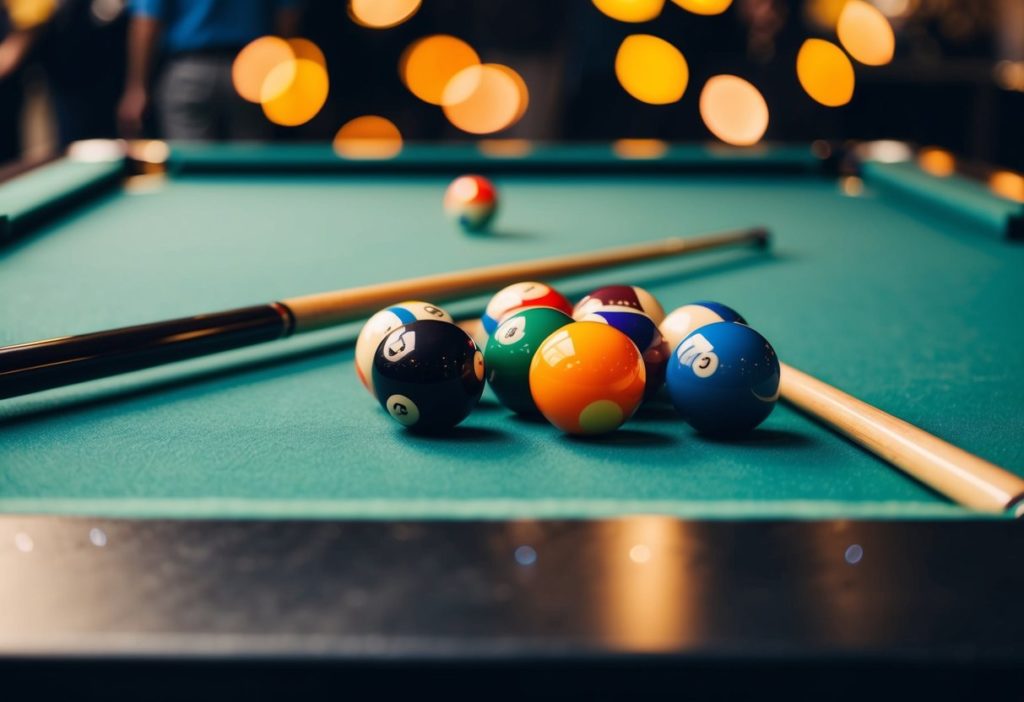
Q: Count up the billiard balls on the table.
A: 10